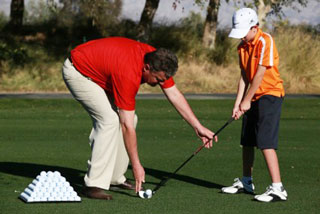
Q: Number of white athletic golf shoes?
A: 2